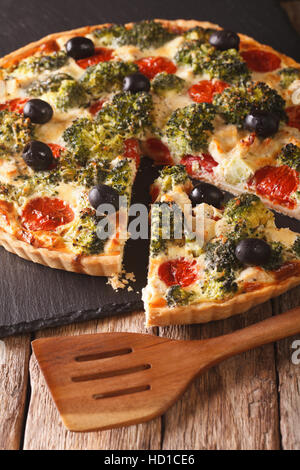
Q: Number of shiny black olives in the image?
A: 9